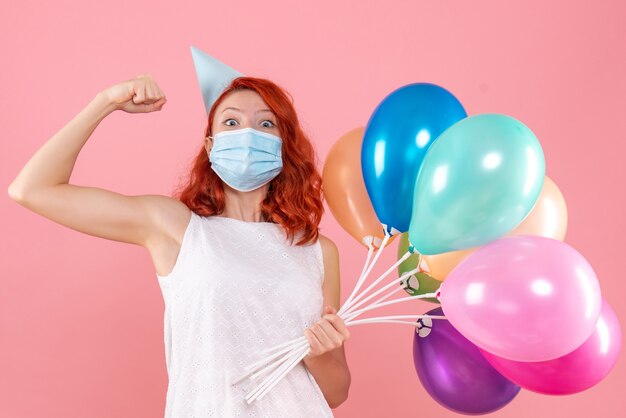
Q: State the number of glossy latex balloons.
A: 8